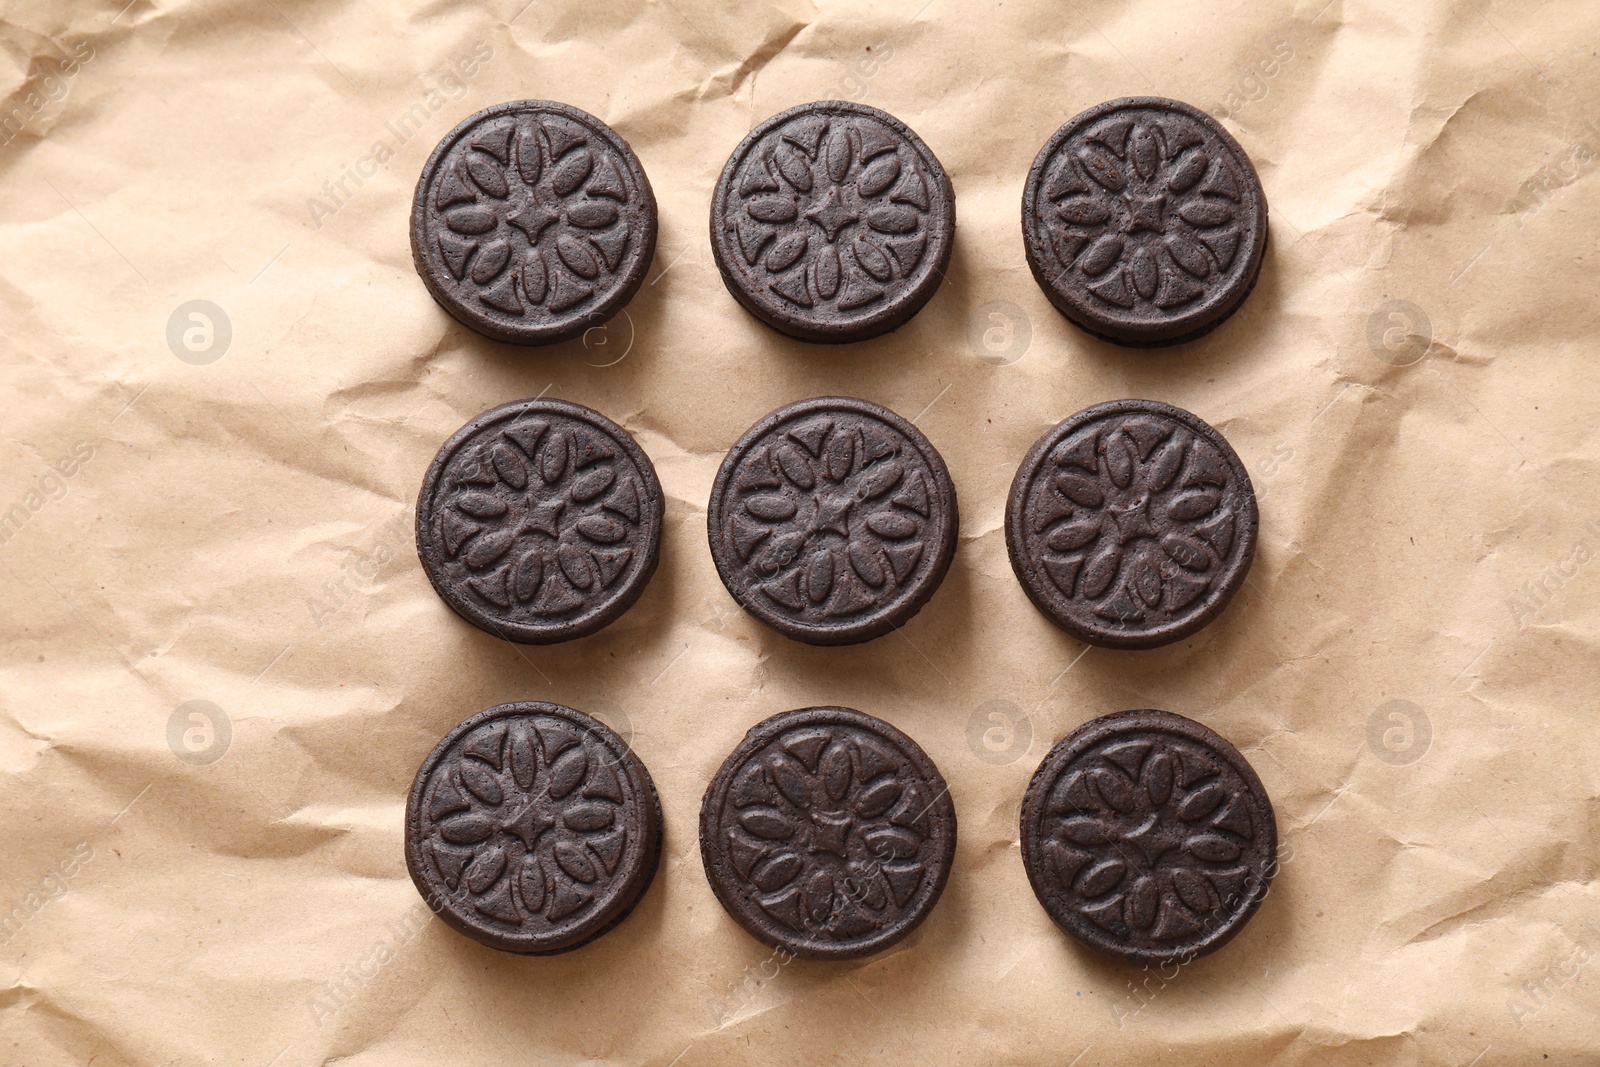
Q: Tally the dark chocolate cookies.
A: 9